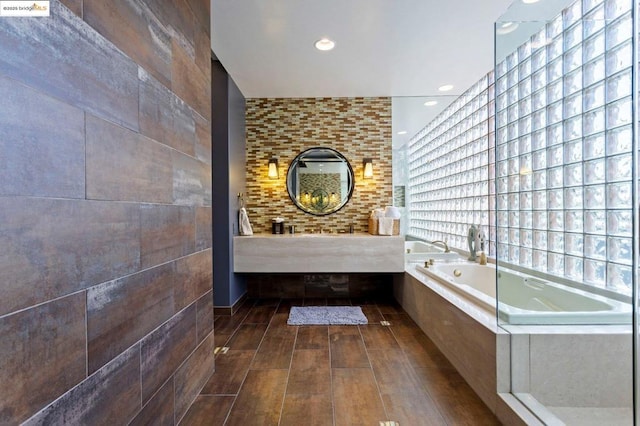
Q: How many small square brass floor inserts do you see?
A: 3